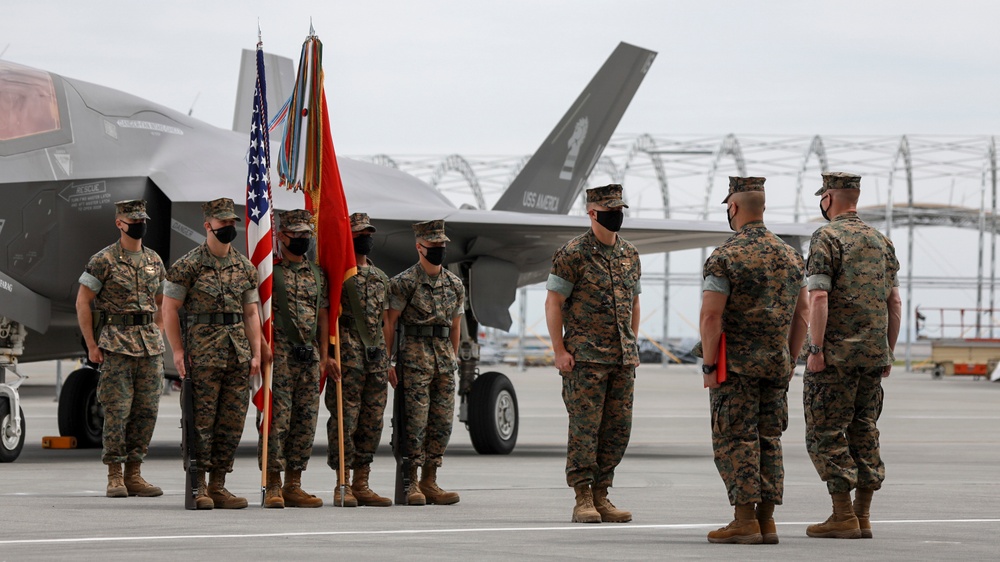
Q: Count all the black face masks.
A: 8